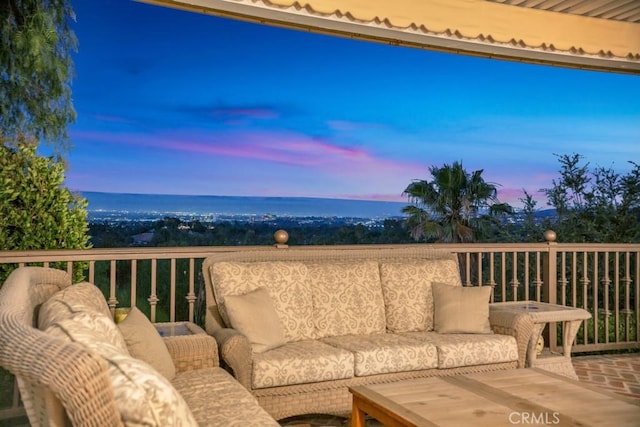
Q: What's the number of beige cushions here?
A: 3